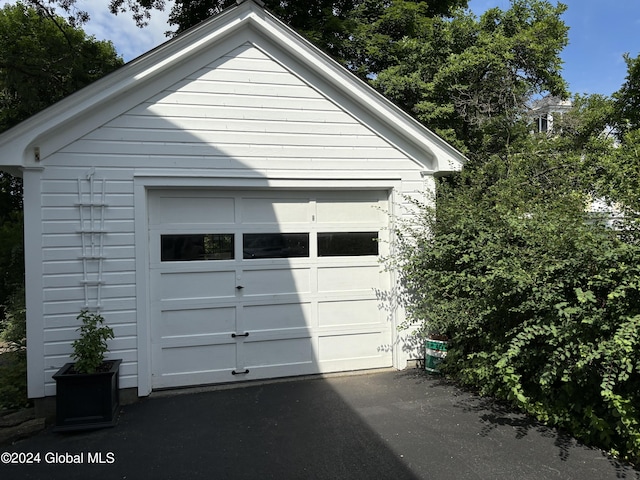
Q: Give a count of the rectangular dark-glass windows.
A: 3